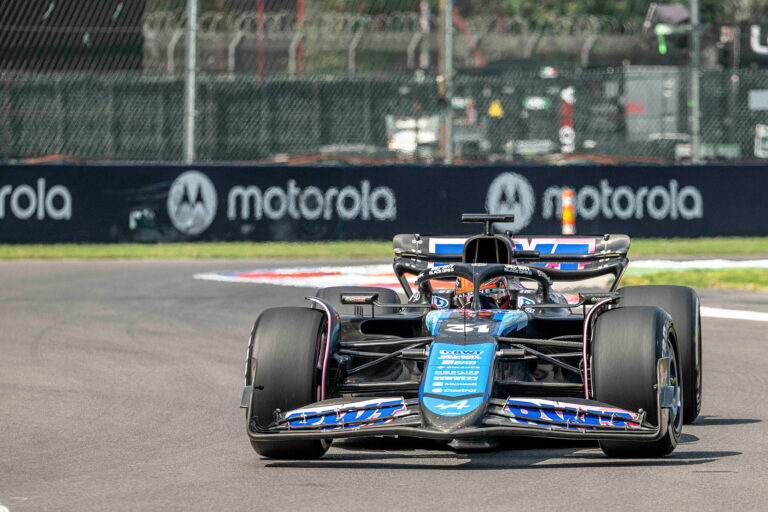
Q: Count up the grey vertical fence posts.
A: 3